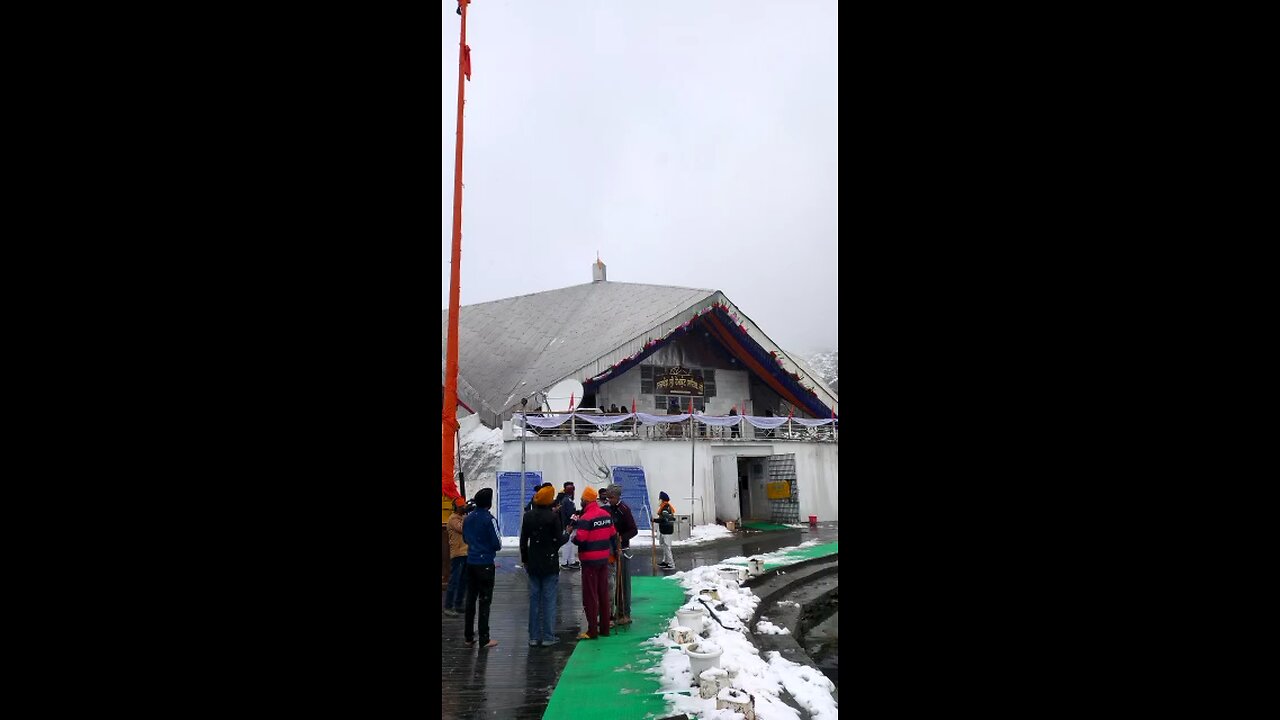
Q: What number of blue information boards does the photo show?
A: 2